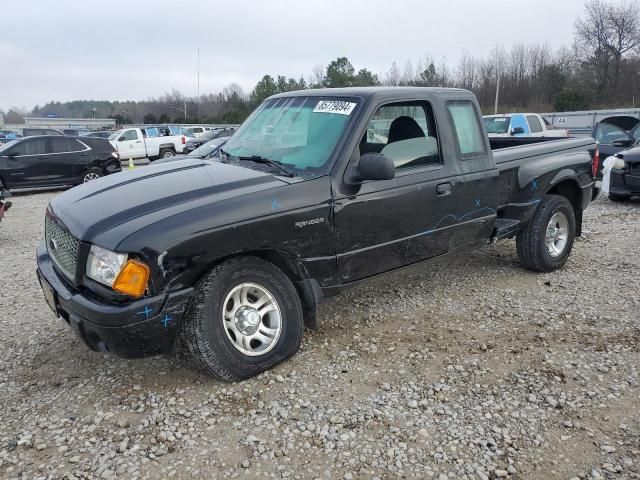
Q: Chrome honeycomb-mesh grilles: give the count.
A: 1